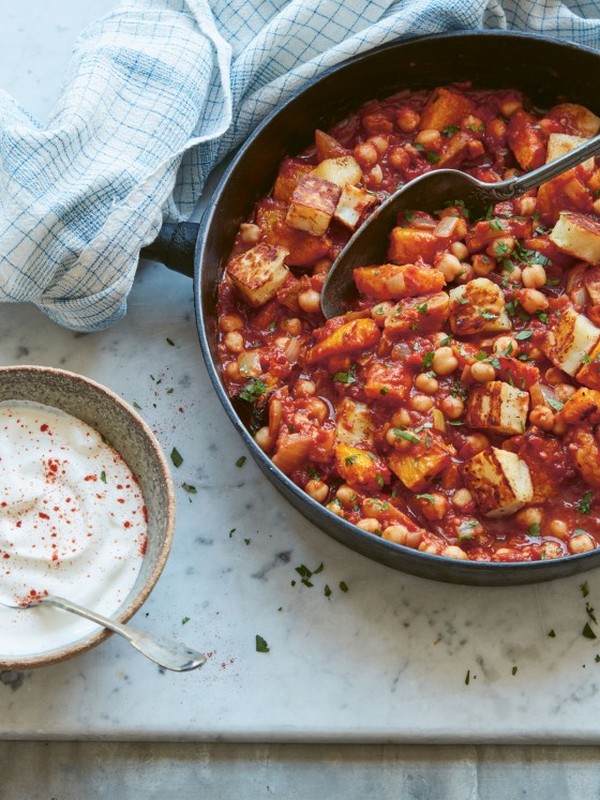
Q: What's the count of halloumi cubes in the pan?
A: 11